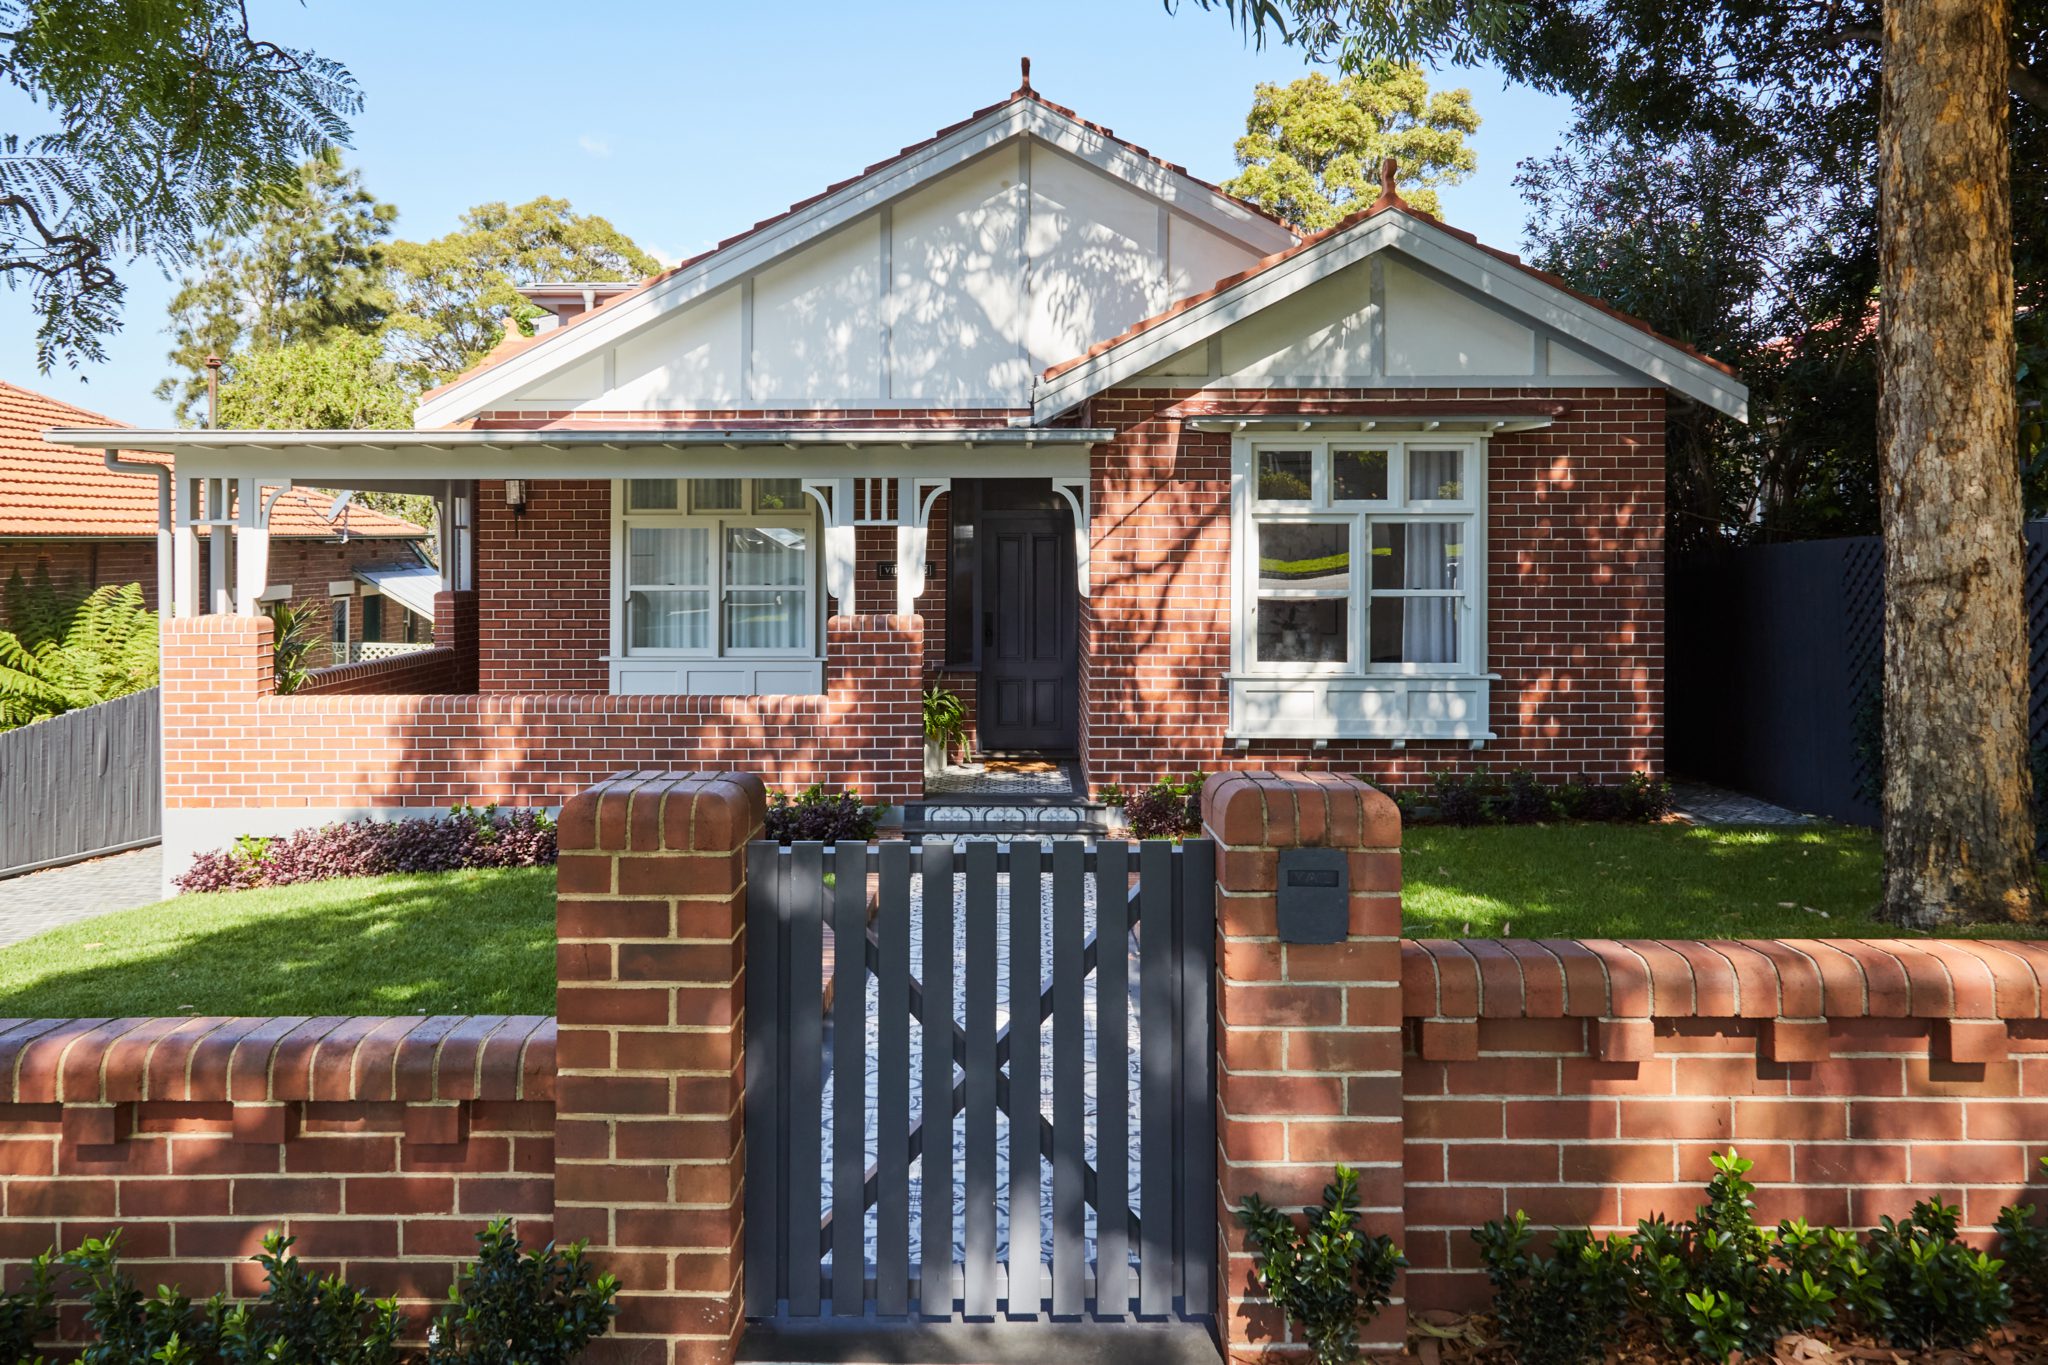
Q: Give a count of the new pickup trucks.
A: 0